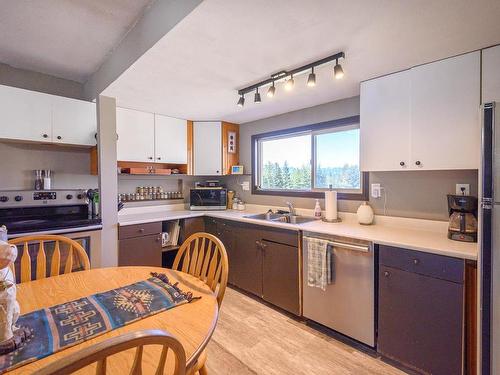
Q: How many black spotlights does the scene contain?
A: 6